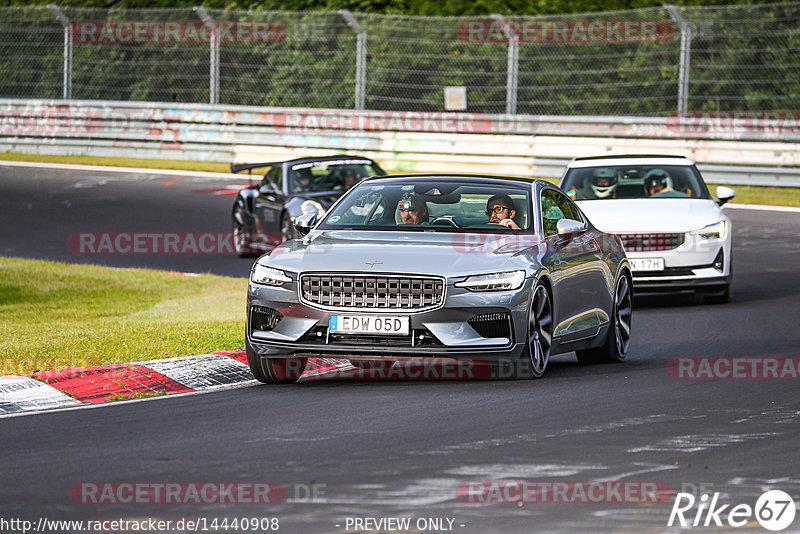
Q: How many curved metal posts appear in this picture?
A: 5